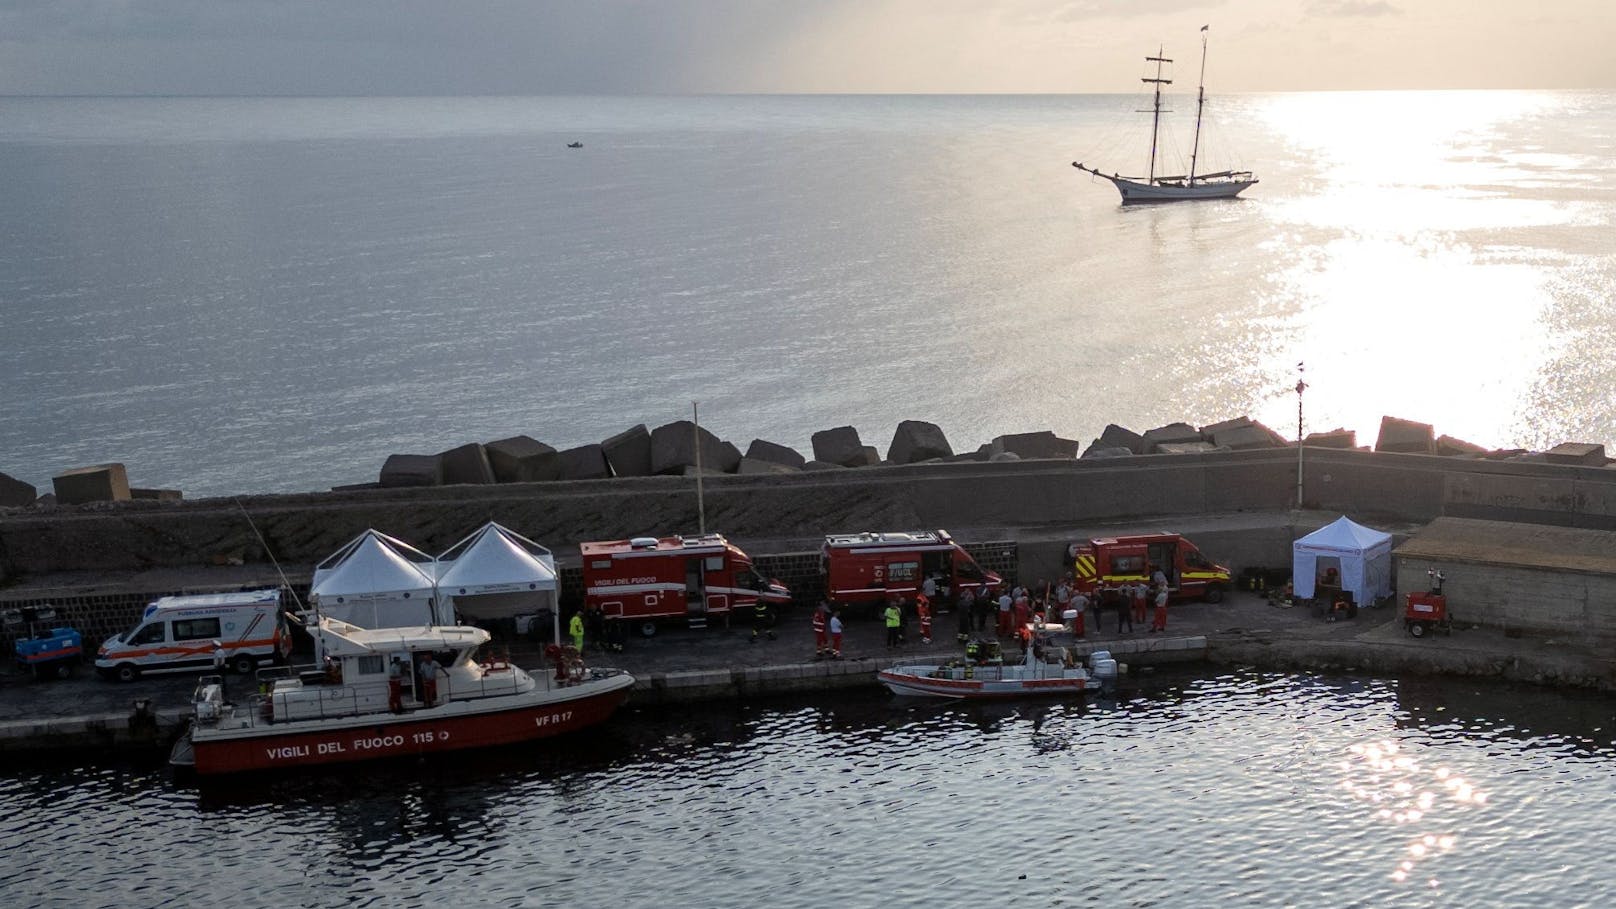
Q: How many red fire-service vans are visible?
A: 3